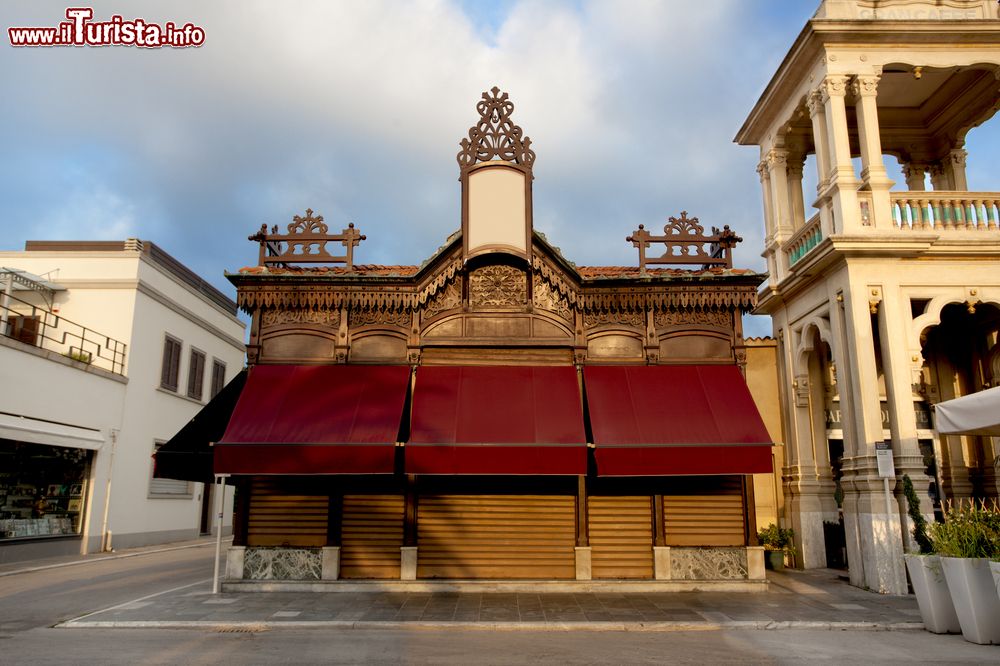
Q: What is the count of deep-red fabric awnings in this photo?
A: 3